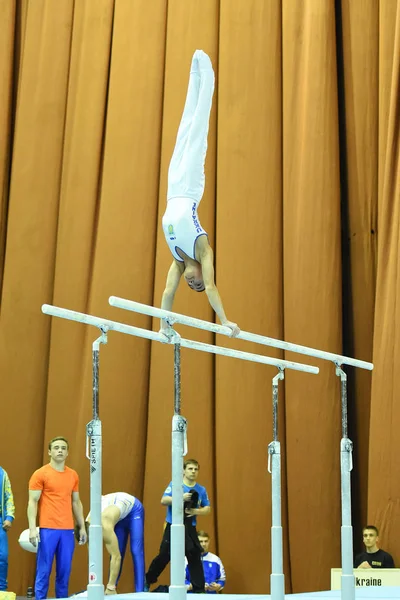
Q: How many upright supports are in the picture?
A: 4